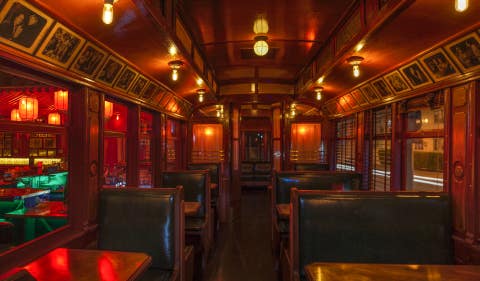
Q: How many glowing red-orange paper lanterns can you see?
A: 5